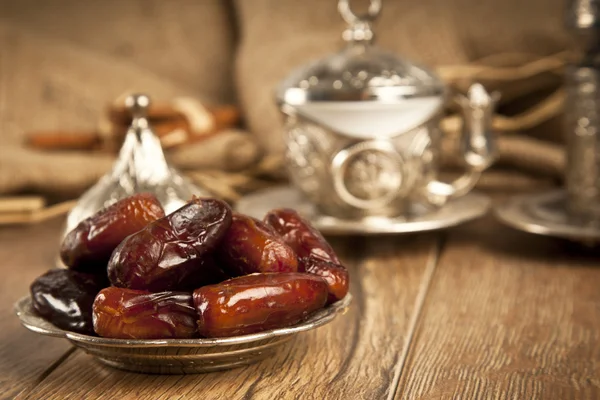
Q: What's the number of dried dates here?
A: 8